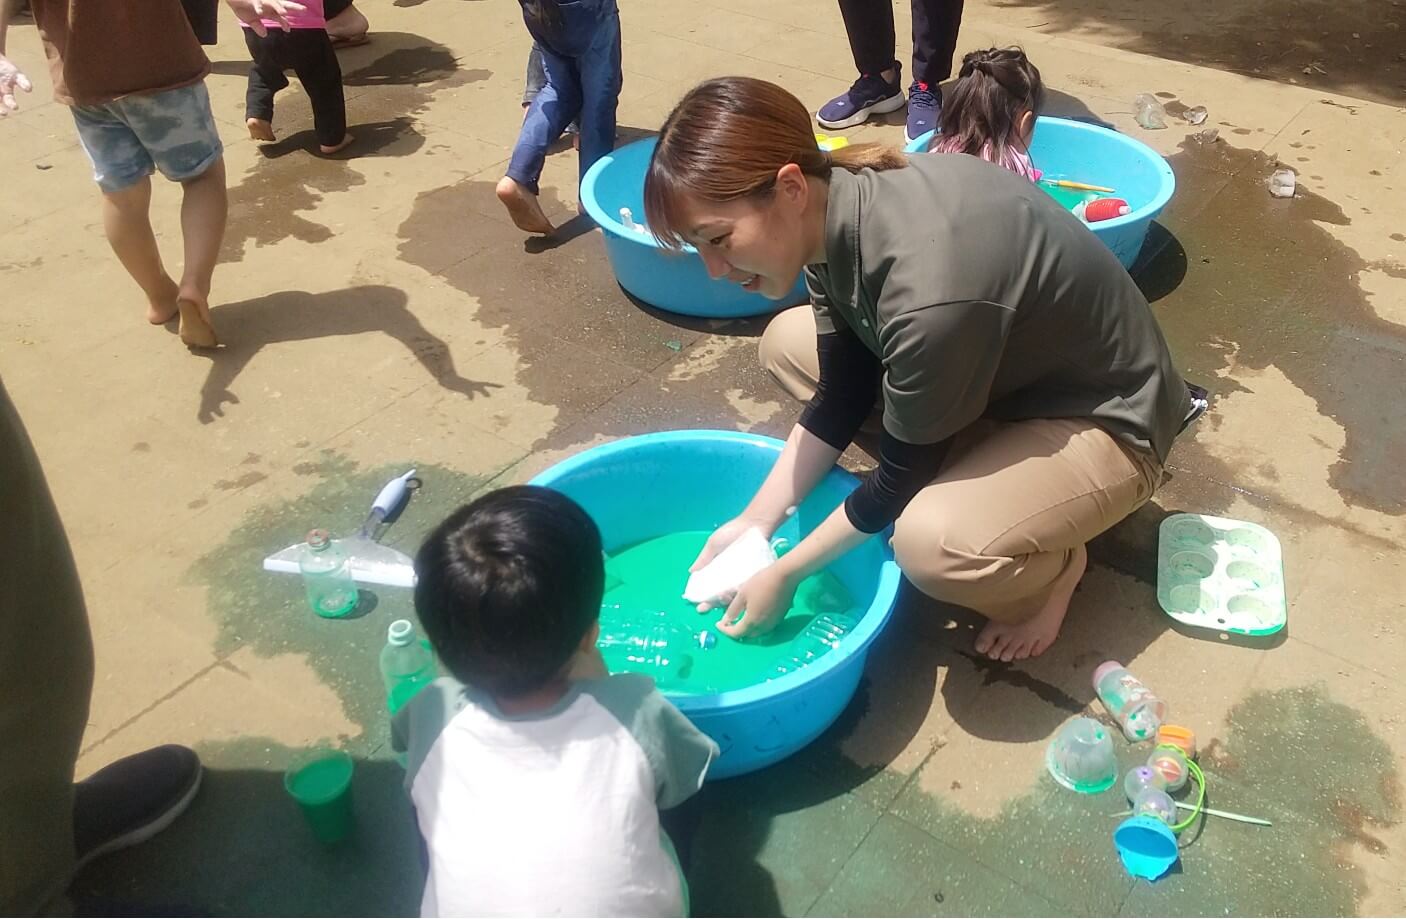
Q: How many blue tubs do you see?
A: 3